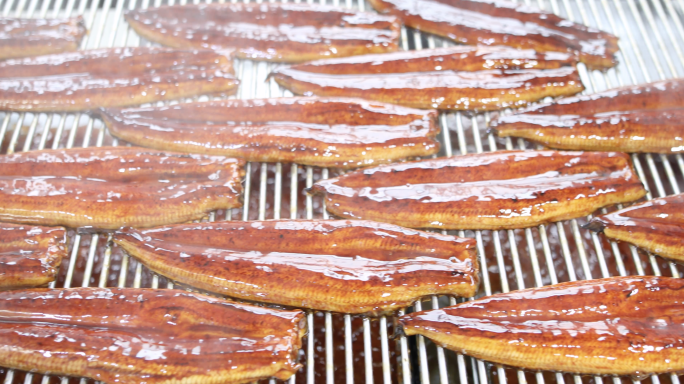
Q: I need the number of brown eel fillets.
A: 14